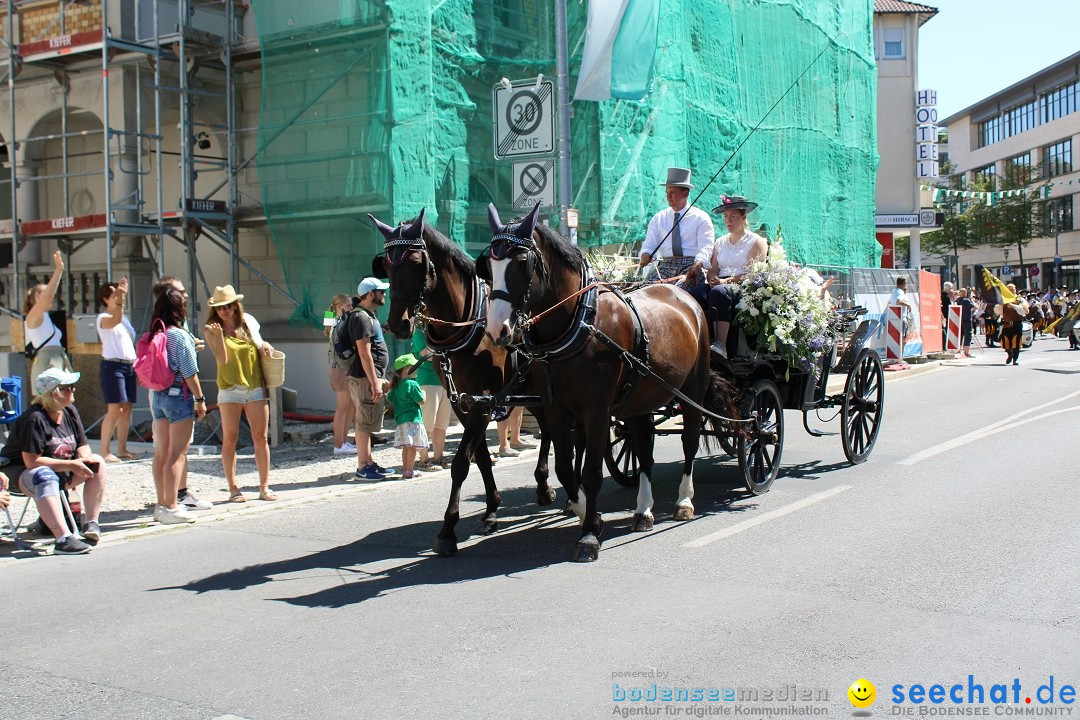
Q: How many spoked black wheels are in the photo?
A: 4